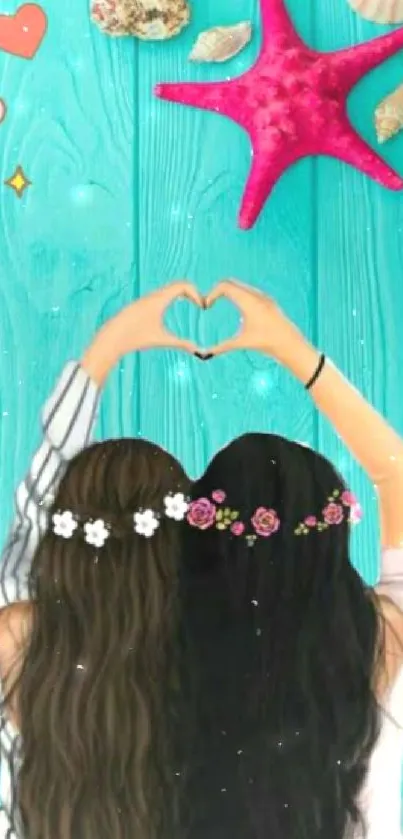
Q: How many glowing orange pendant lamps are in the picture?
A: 0